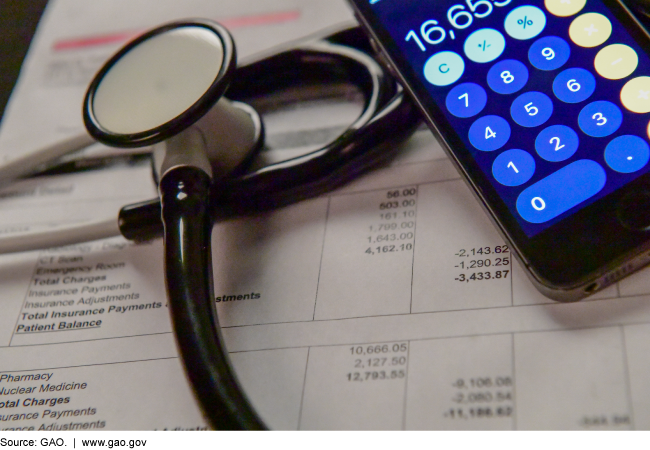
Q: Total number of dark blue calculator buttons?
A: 11